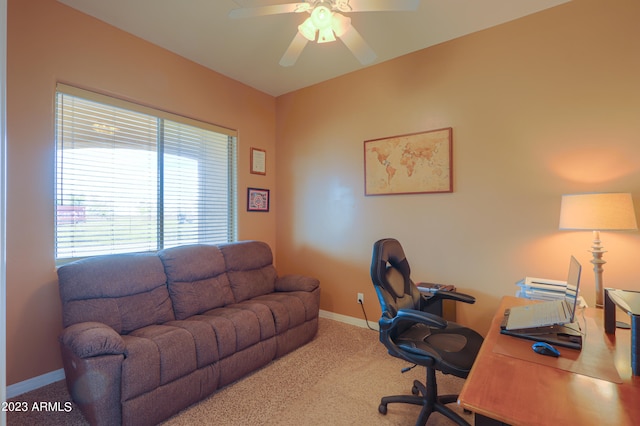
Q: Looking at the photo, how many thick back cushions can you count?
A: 3